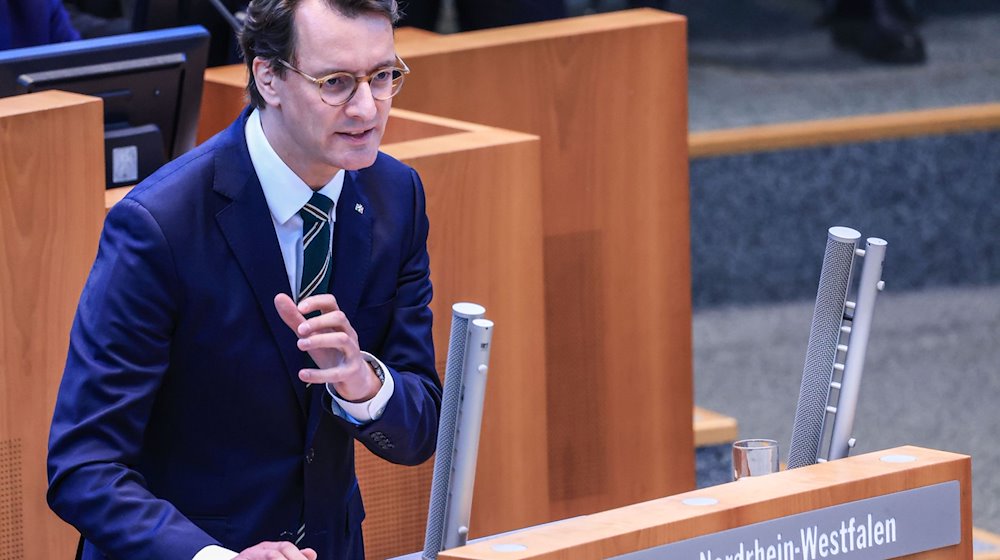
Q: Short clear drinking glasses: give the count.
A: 1